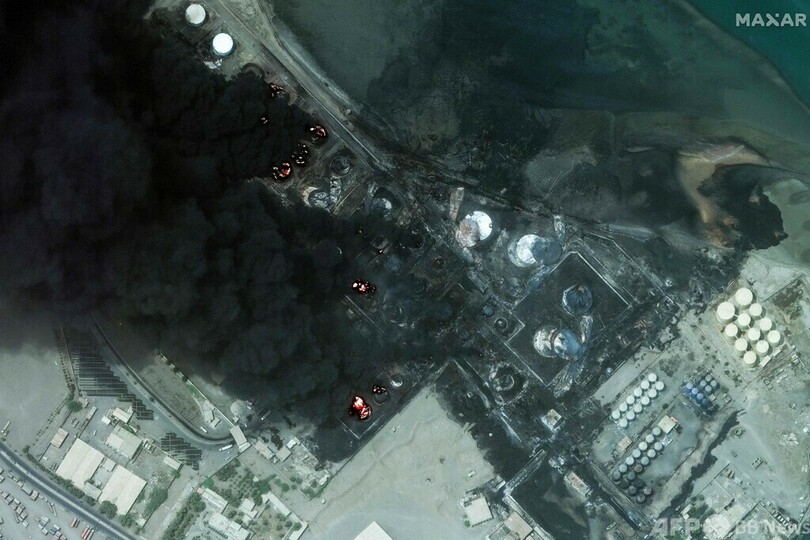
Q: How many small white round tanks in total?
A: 12